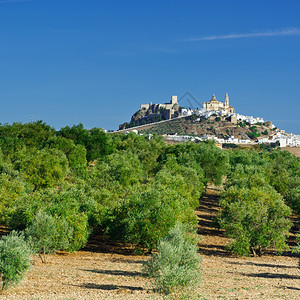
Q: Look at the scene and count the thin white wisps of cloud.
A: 1